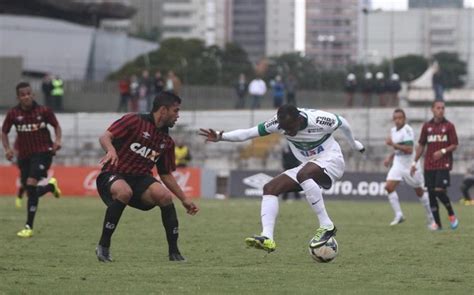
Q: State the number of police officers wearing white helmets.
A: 4